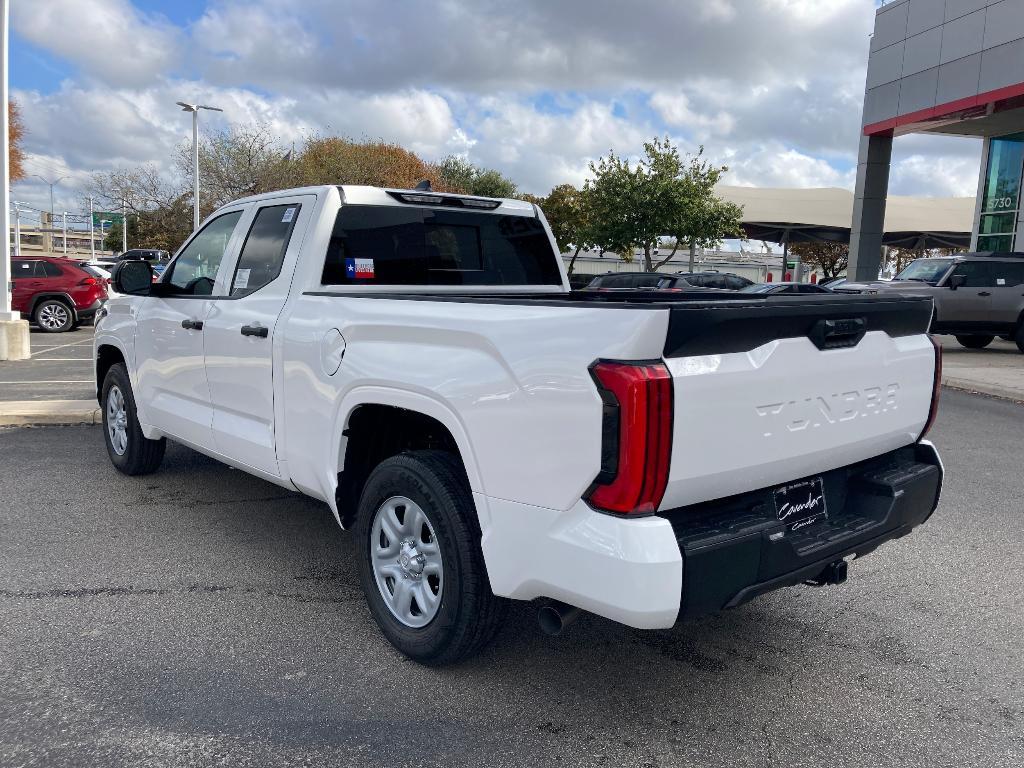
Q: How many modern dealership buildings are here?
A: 1